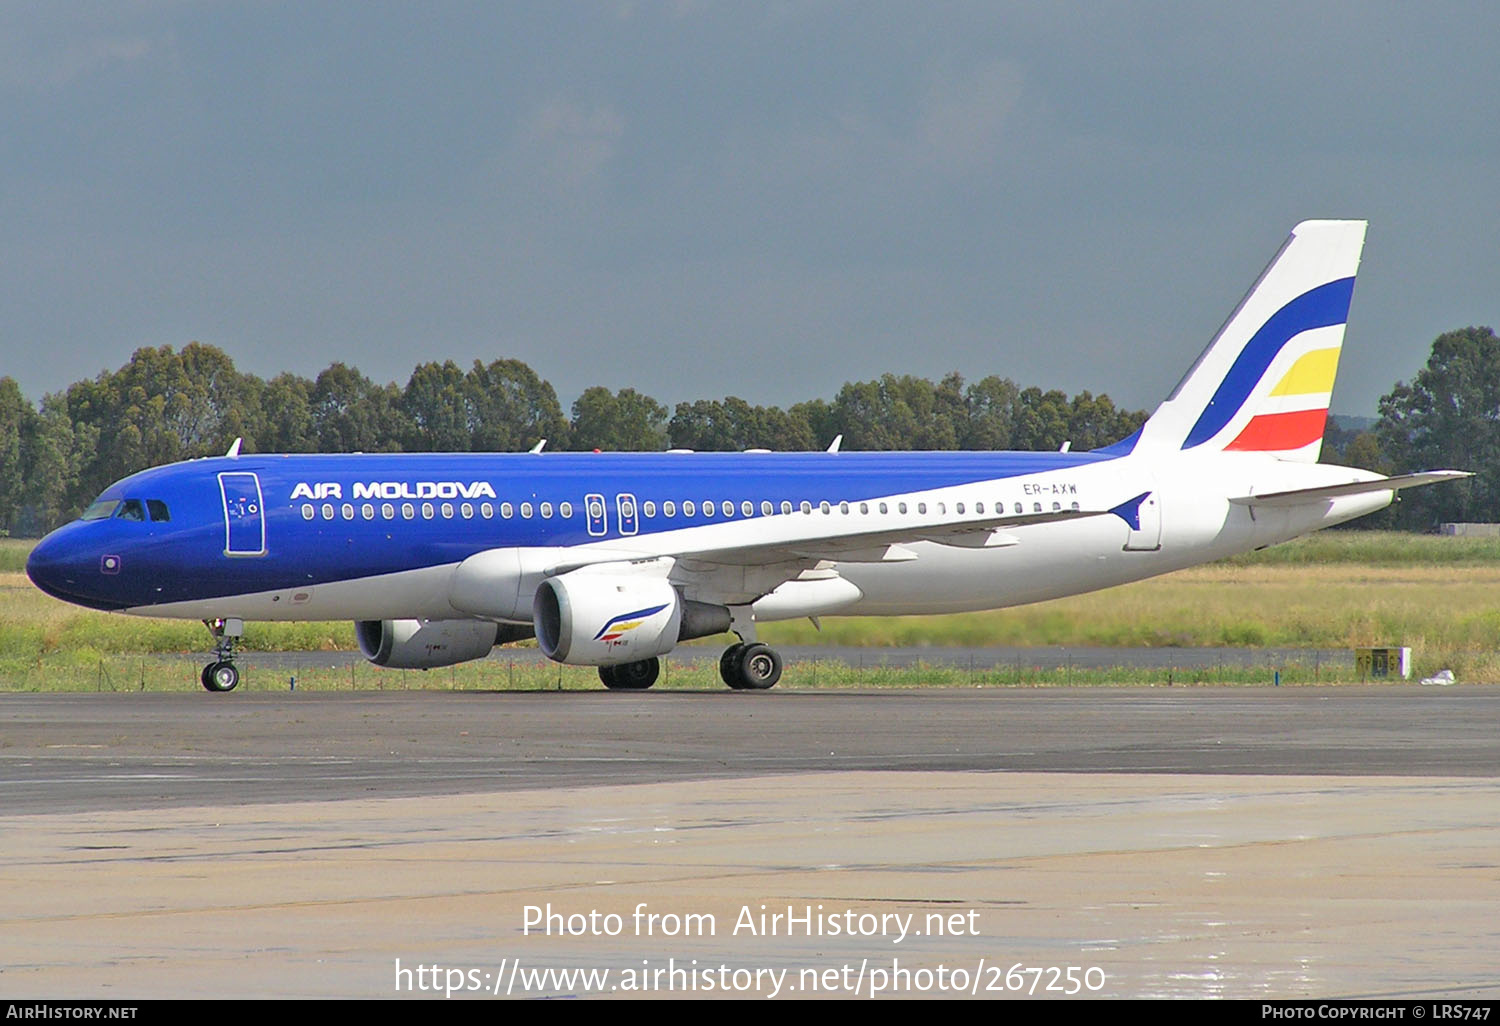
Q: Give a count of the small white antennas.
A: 4